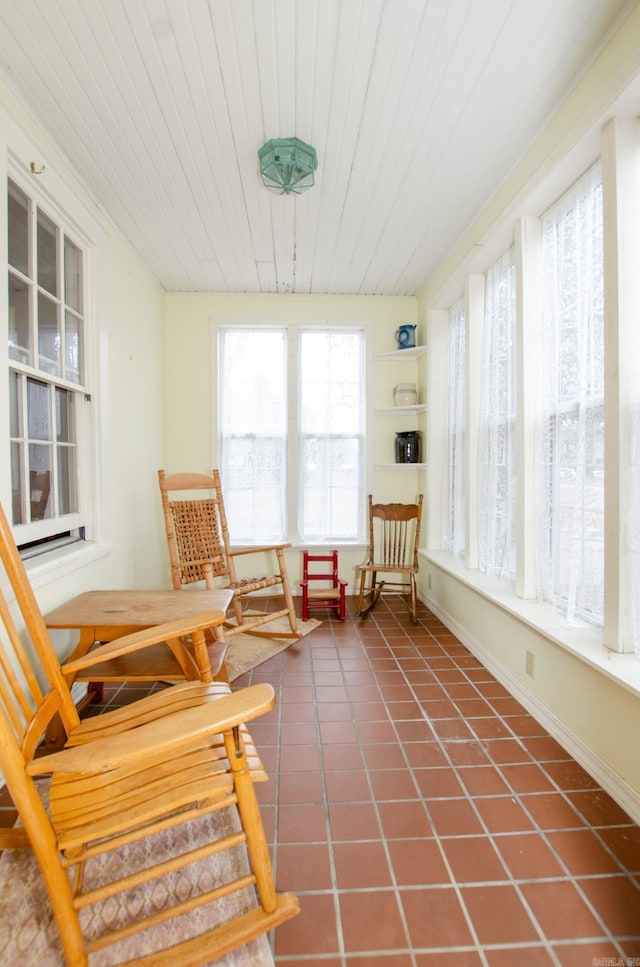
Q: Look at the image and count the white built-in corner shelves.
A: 3